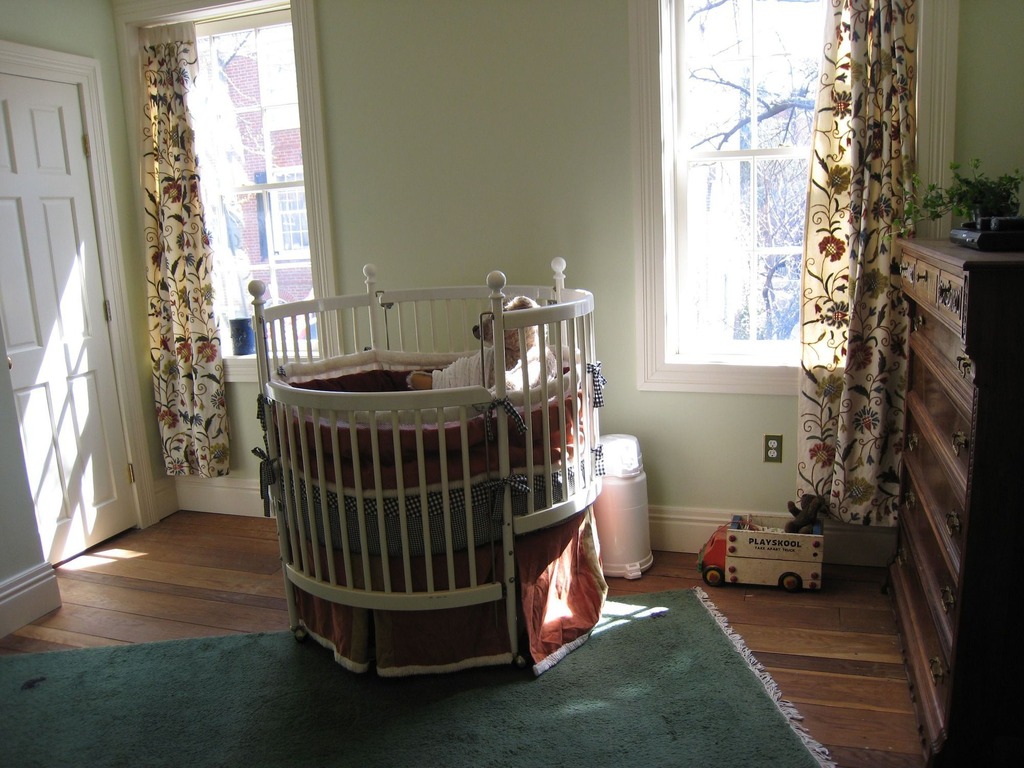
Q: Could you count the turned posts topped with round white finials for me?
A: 4